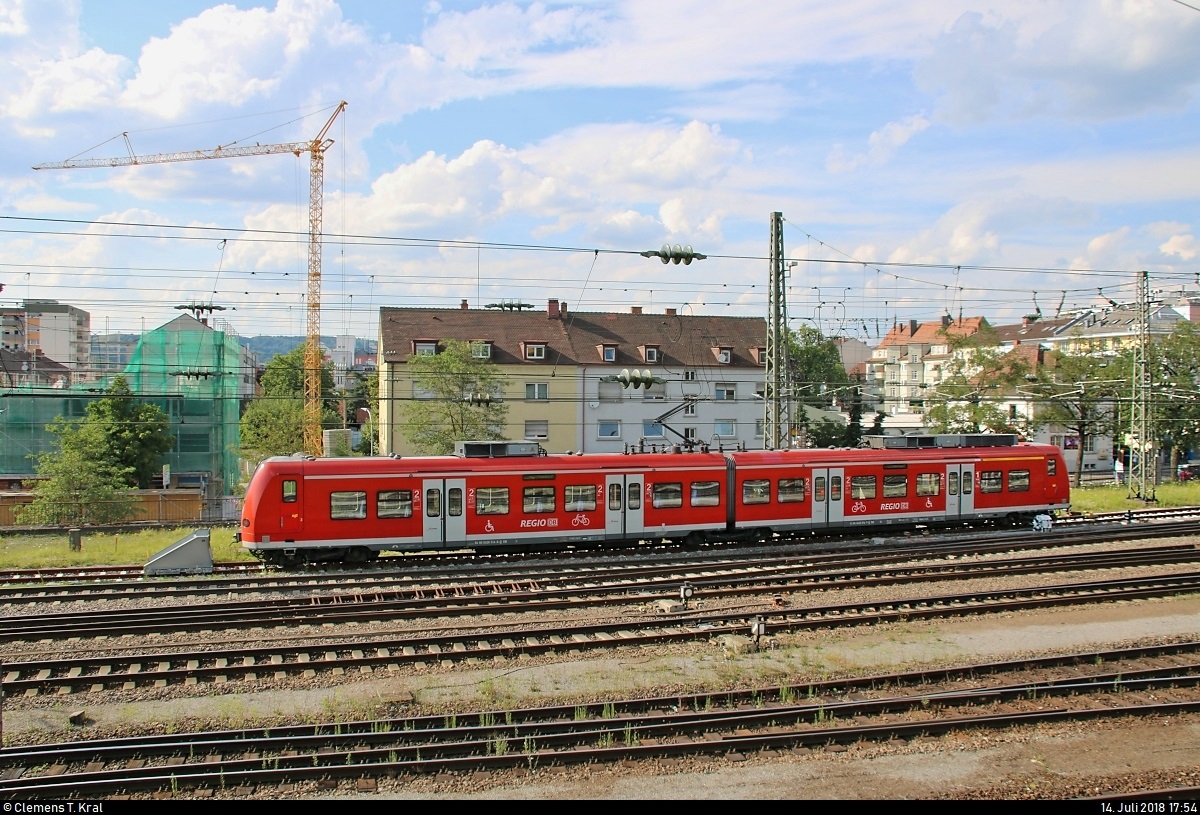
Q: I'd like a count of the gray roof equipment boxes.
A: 2